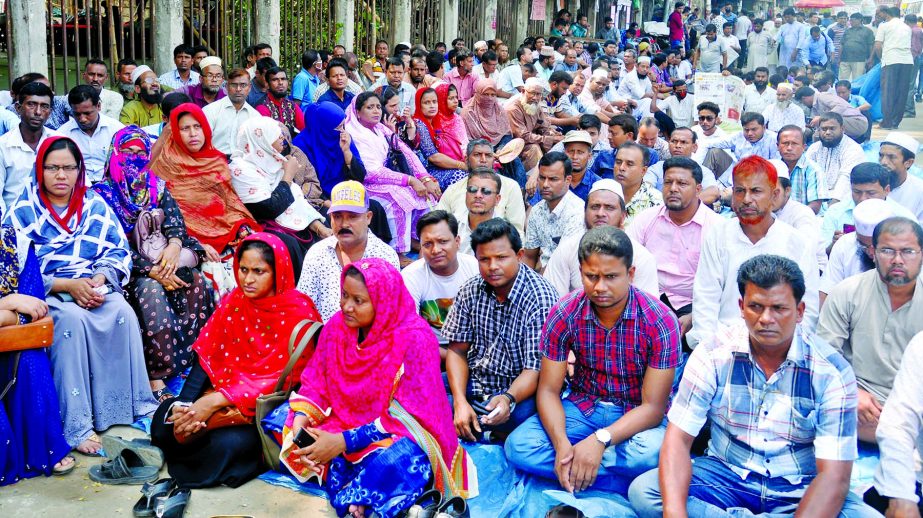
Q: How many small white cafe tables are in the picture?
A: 0